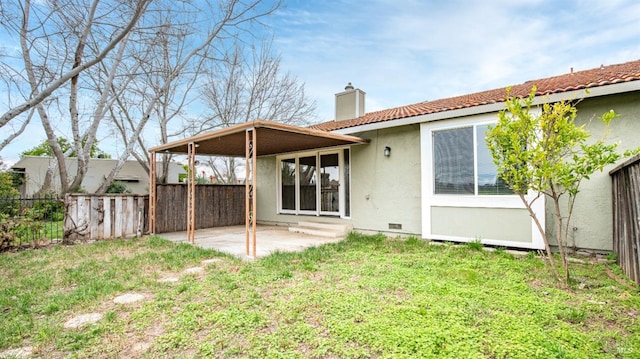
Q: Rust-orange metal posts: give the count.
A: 3